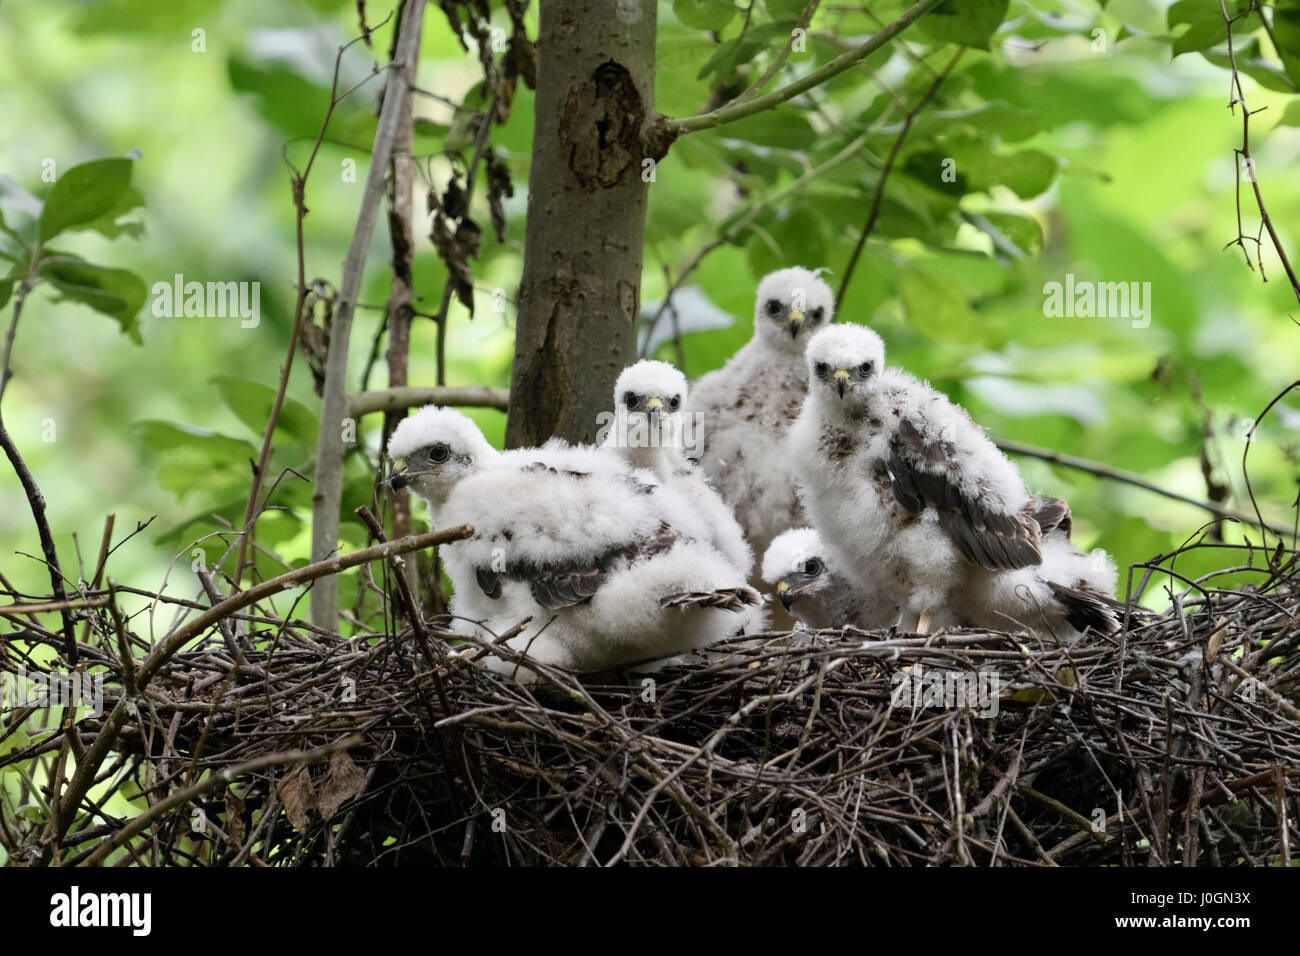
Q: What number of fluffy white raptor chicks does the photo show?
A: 5